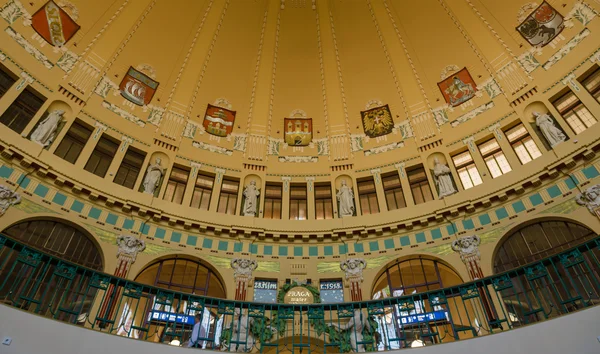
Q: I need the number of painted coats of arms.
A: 7